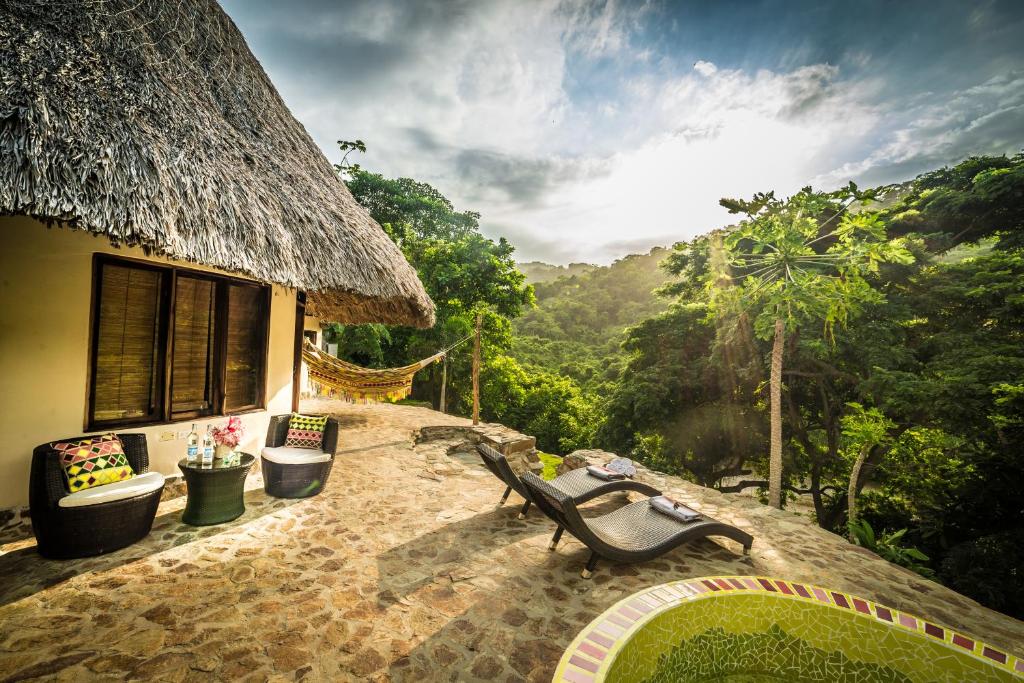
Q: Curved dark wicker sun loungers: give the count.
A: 2